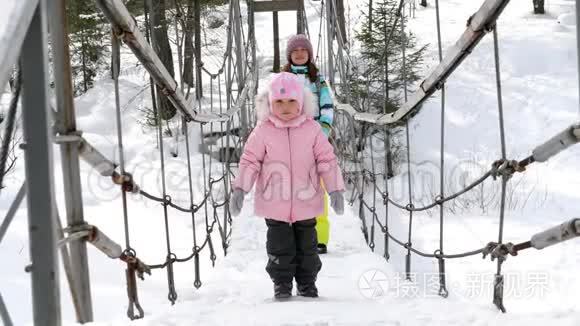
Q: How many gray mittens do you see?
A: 2